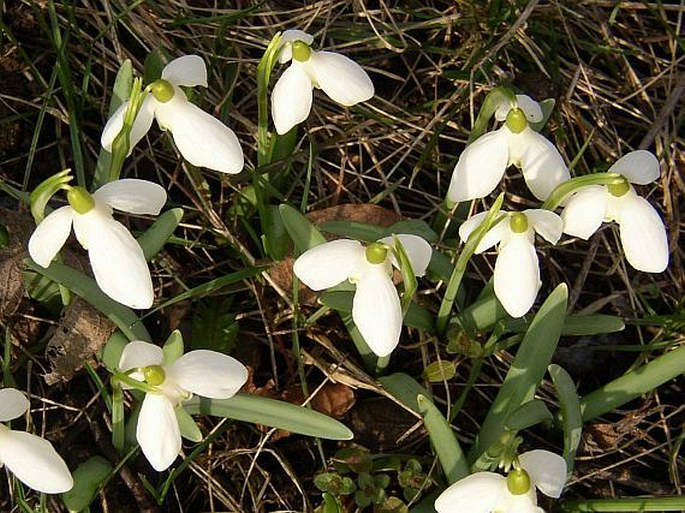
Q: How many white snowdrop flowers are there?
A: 10